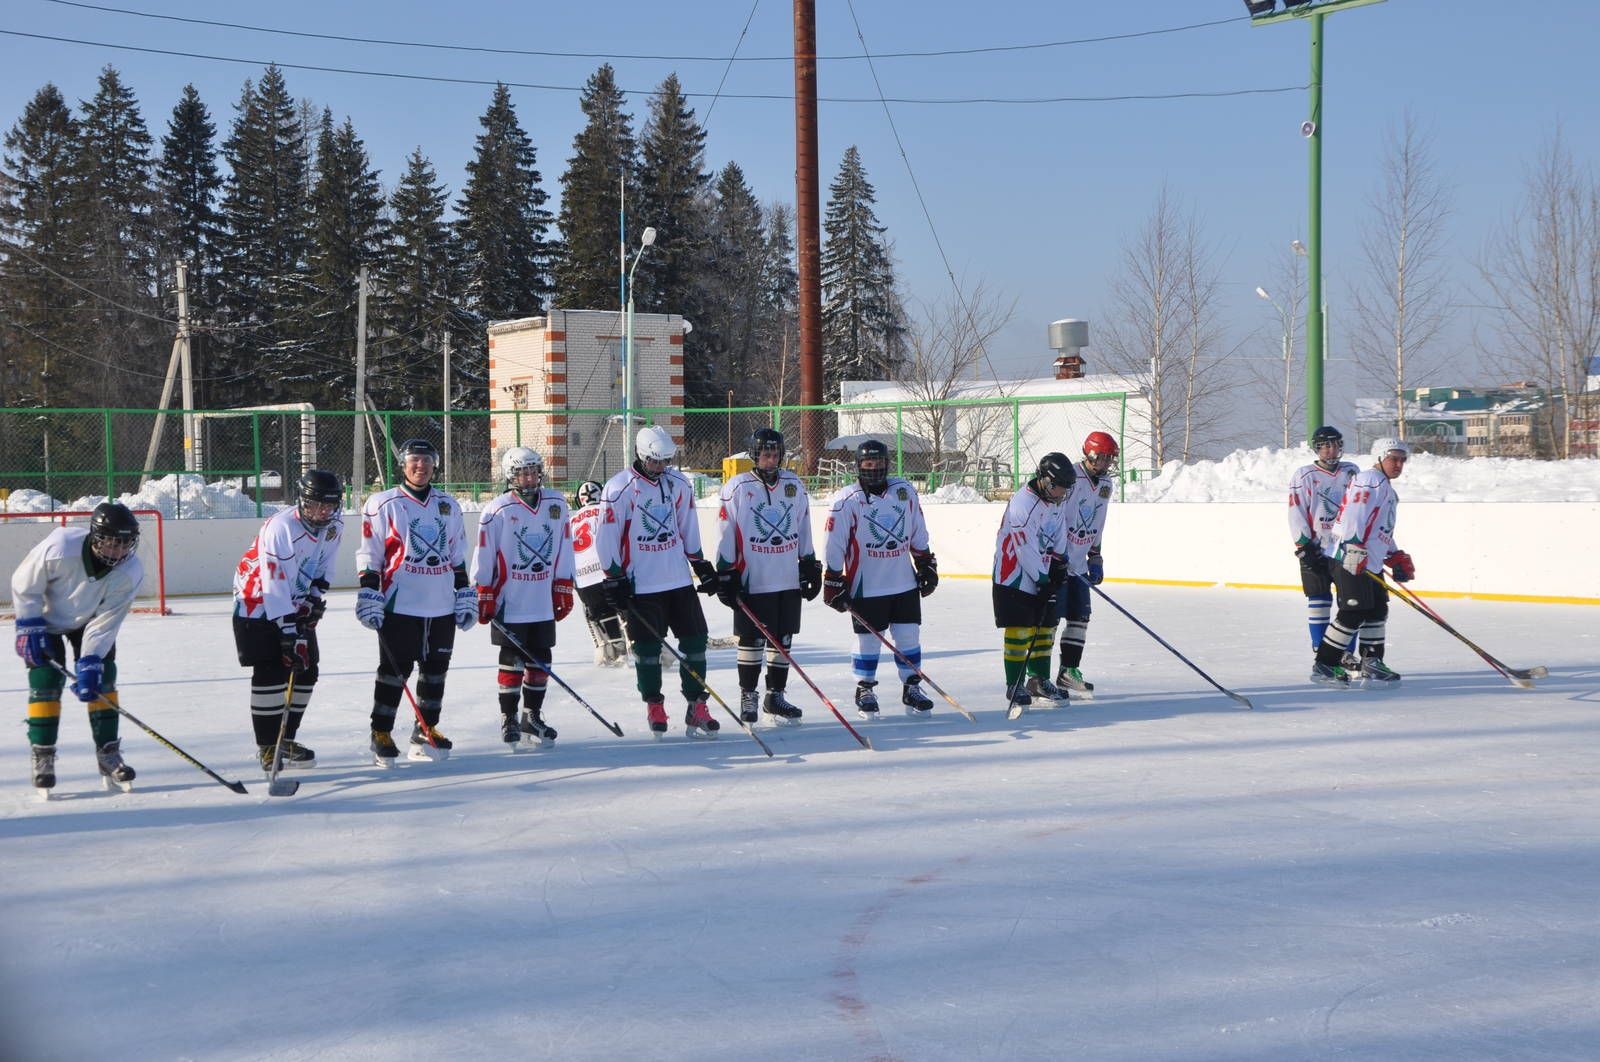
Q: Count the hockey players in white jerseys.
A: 12